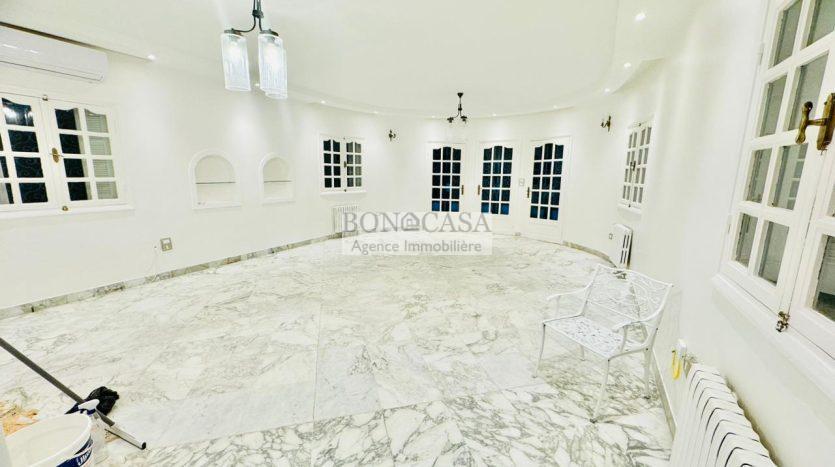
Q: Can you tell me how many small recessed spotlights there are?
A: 10